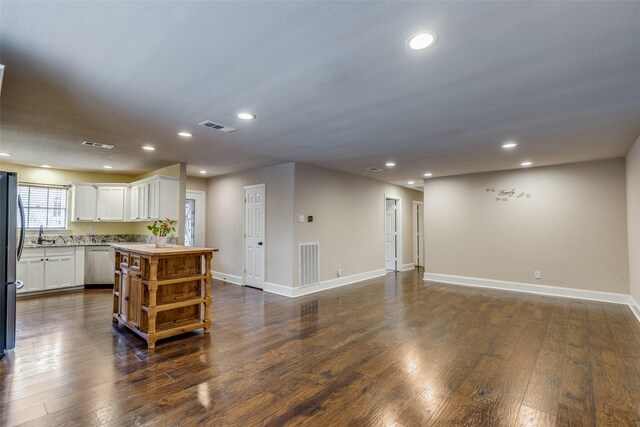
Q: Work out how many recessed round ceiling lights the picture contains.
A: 13